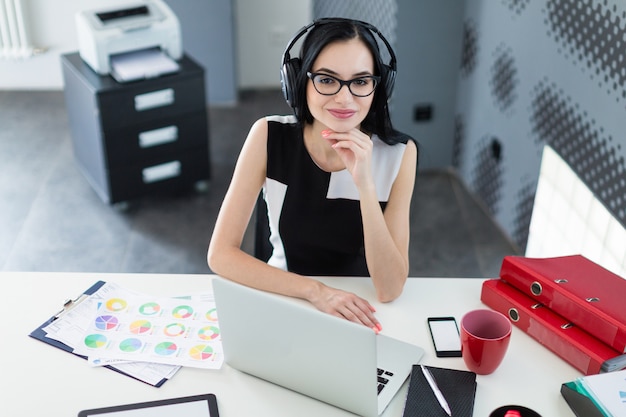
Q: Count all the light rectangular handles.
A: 3